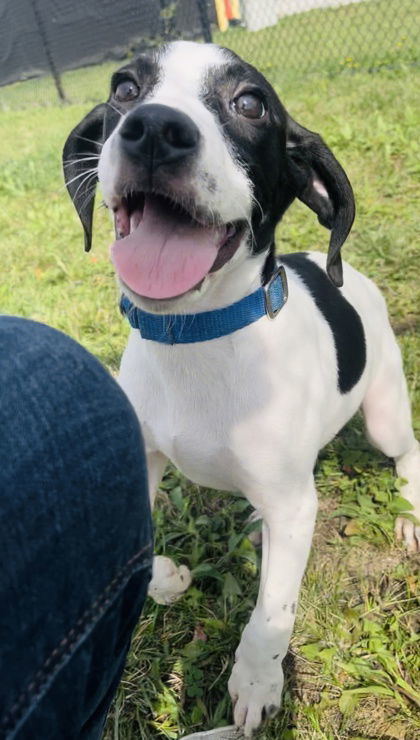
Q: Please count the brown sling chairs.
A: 0